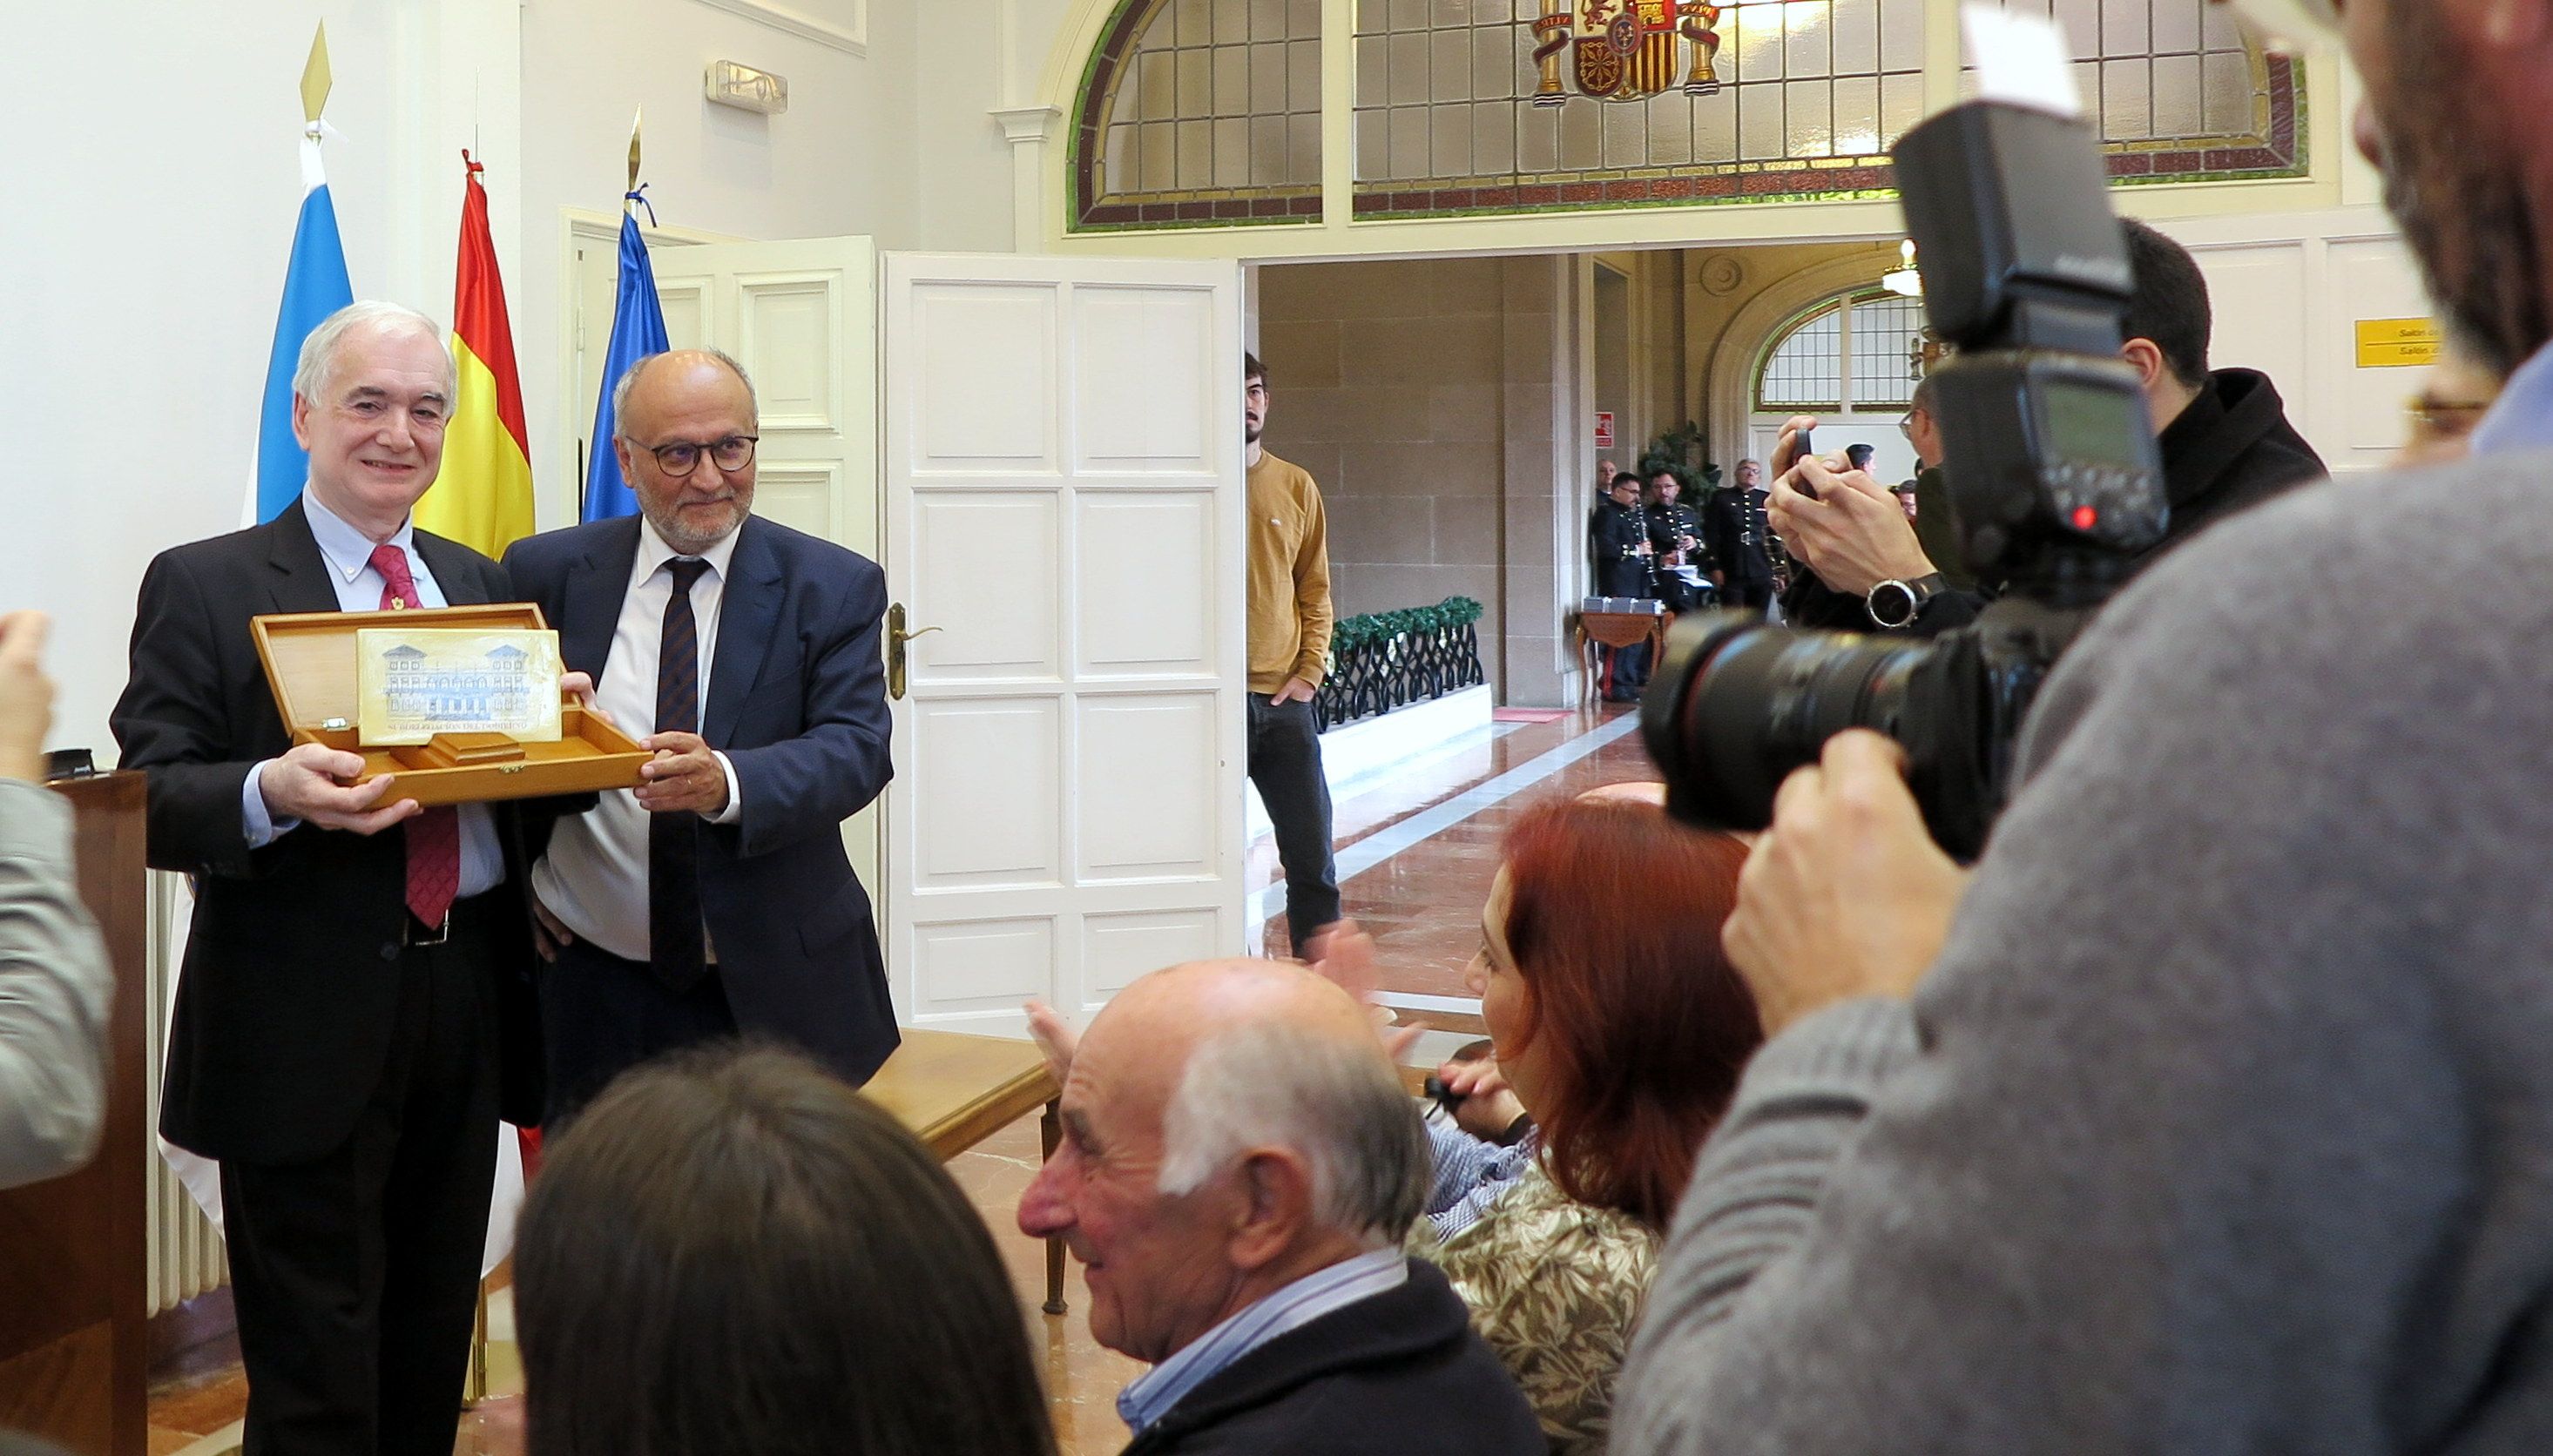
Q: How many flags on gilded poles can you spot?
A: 3